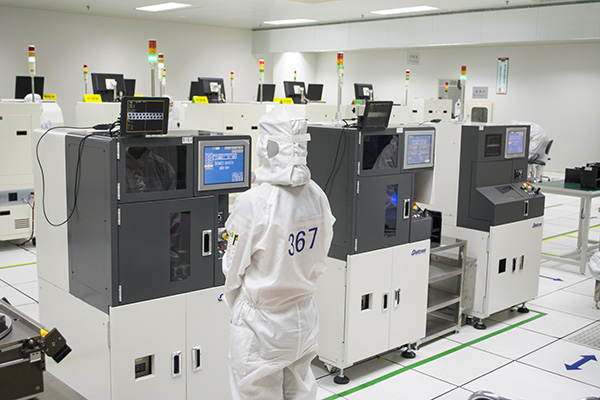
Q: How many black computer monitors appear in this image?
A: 11